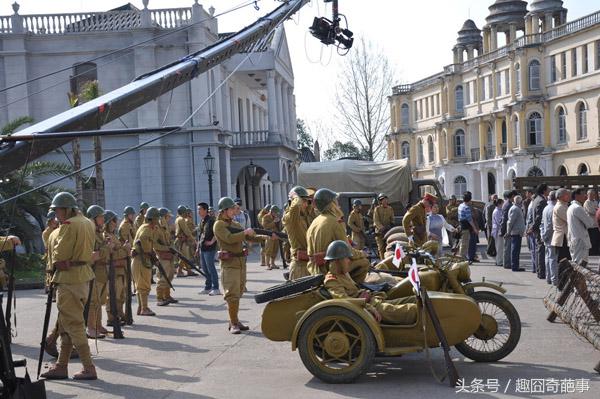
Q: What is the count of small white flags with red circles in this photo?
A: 2